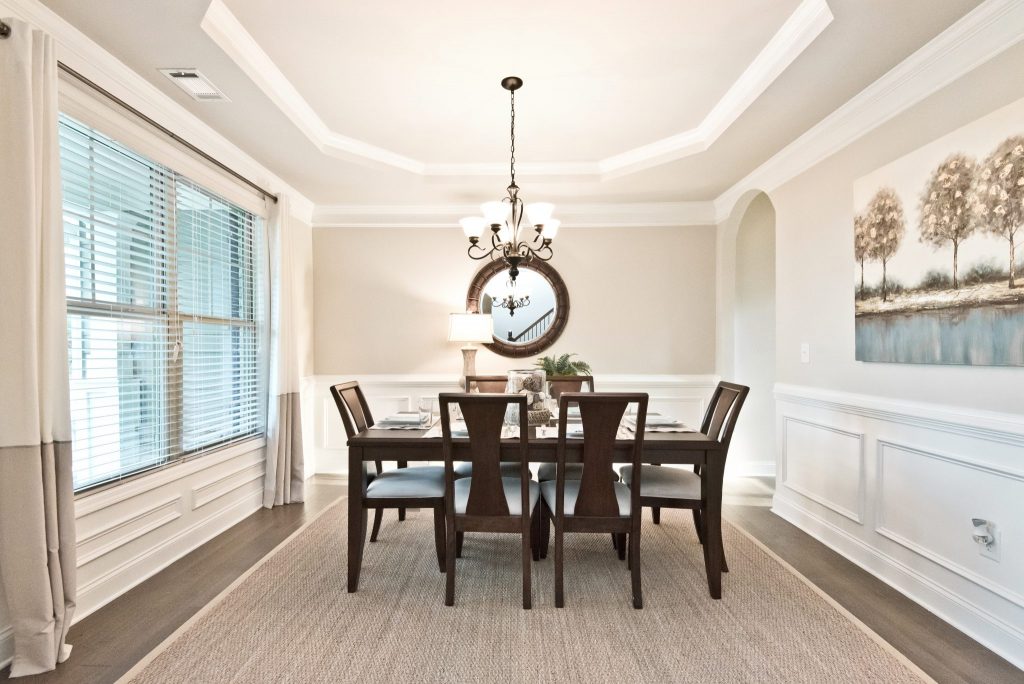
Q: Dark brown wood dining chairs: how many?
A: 6